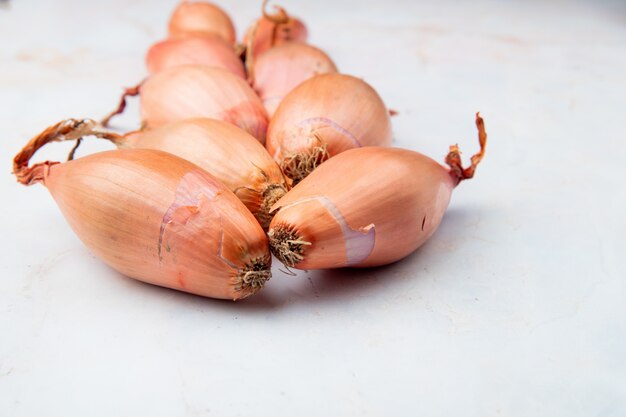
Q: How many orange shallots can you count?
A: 9